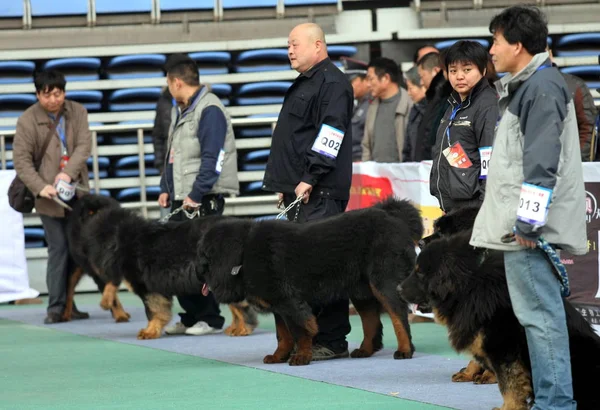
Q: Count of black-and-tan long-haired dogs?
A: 5